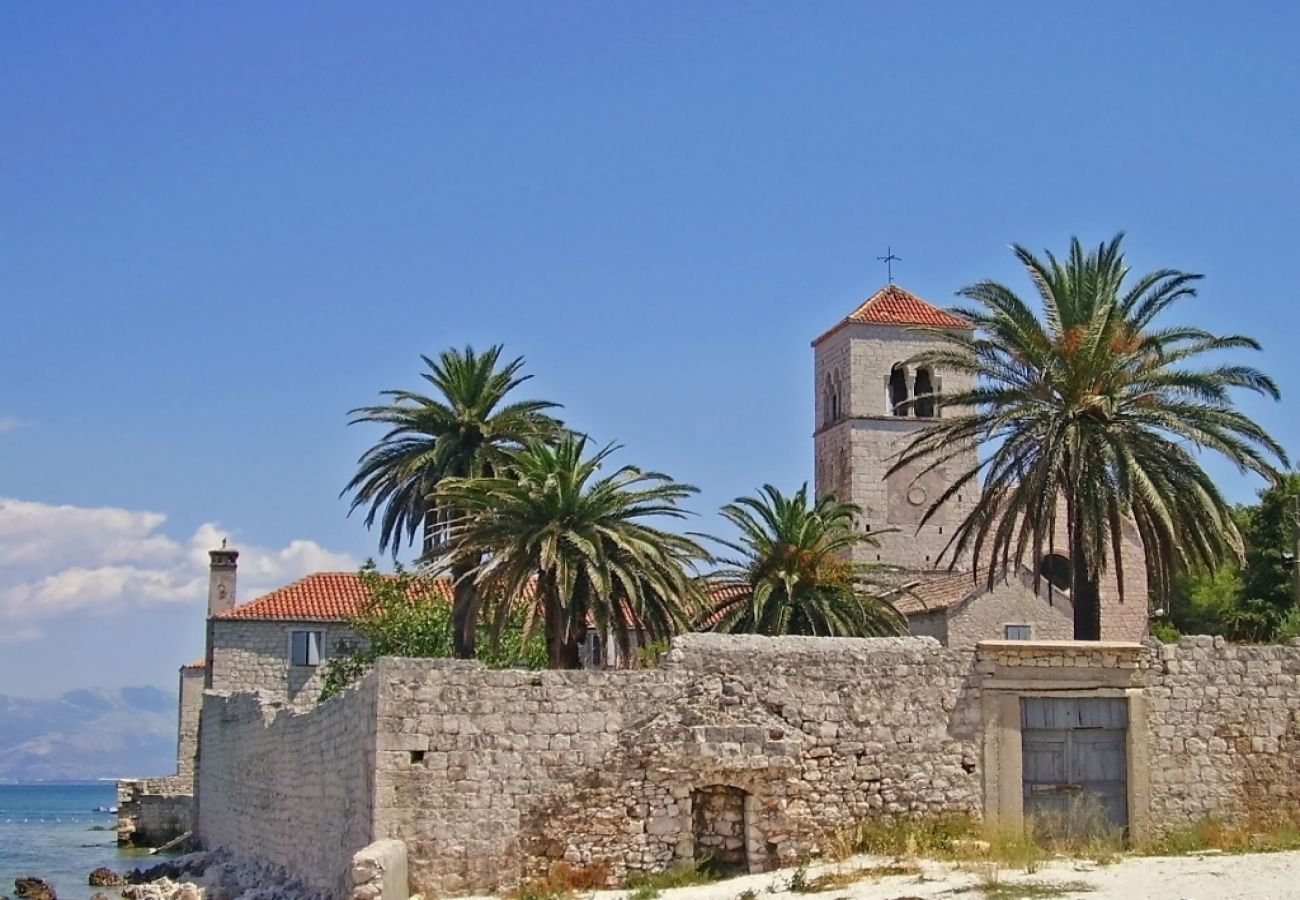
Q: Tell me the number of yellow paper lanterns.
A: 0